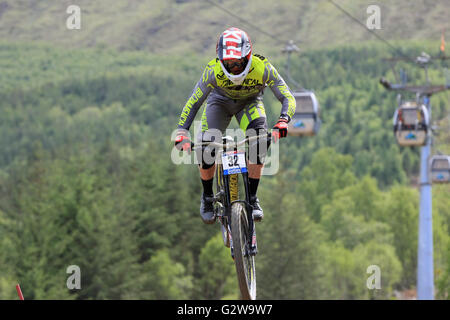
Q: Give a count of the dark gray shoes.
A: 2